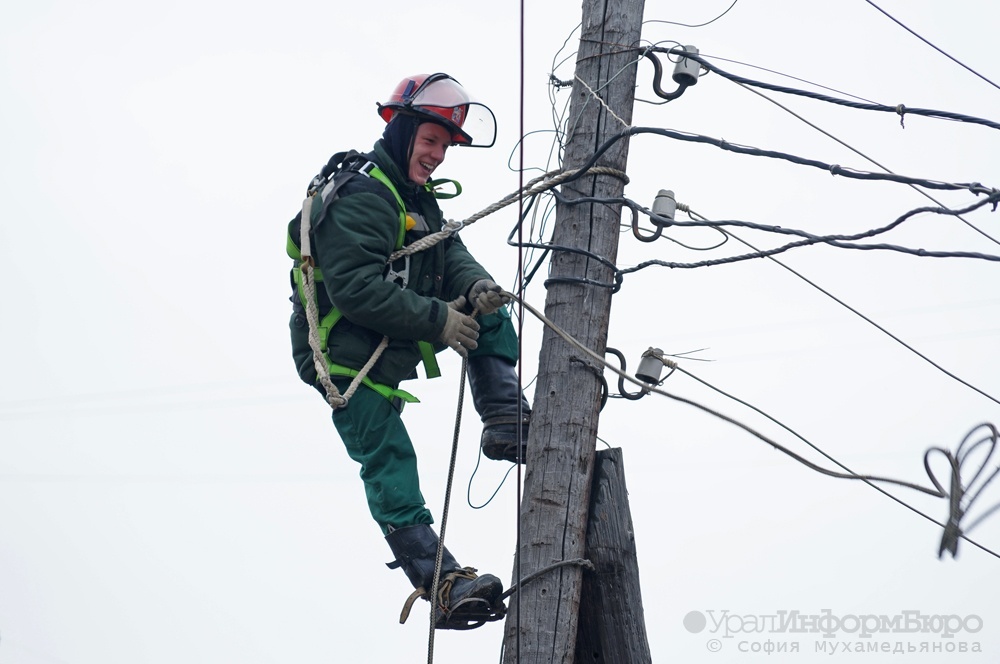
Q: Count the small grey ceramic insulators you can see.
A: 3